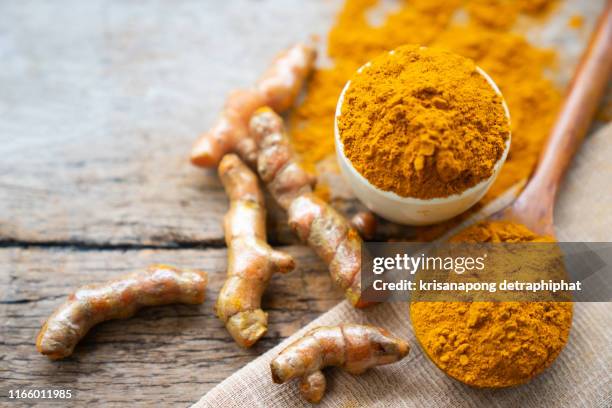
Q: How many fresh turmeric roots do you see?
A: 5